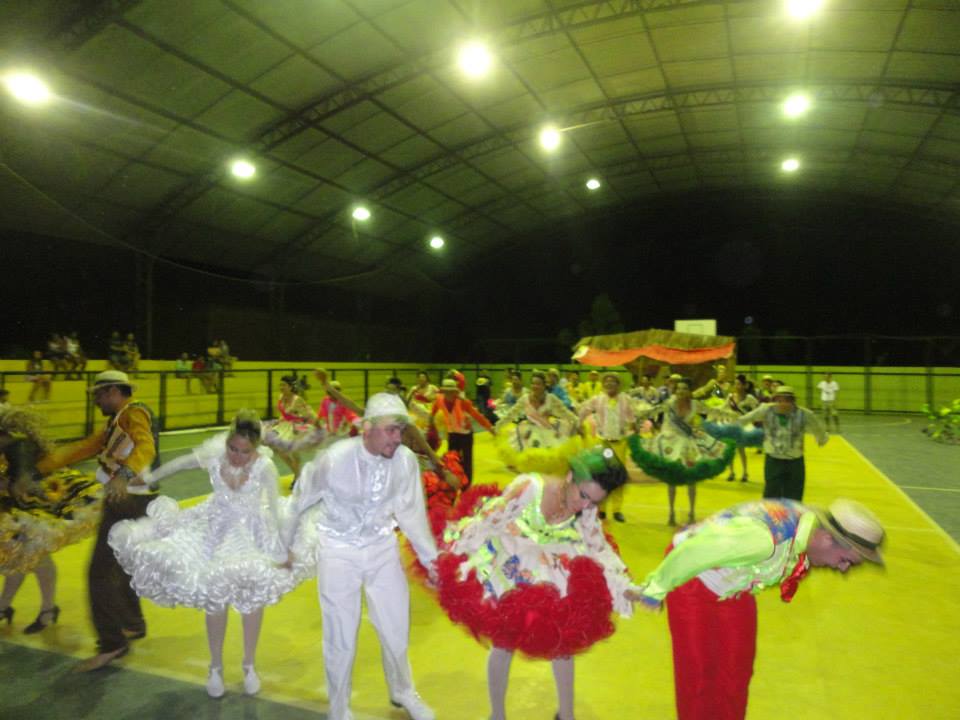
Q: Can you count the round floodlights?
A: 10